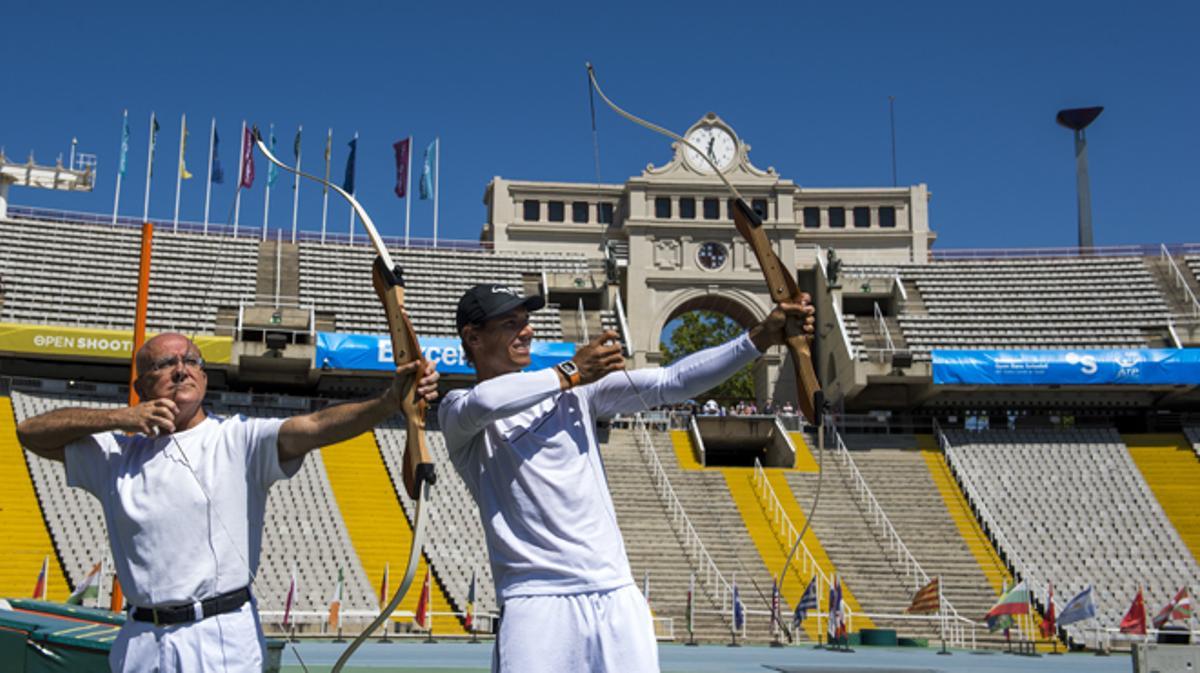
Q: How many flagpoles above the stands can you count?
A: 11